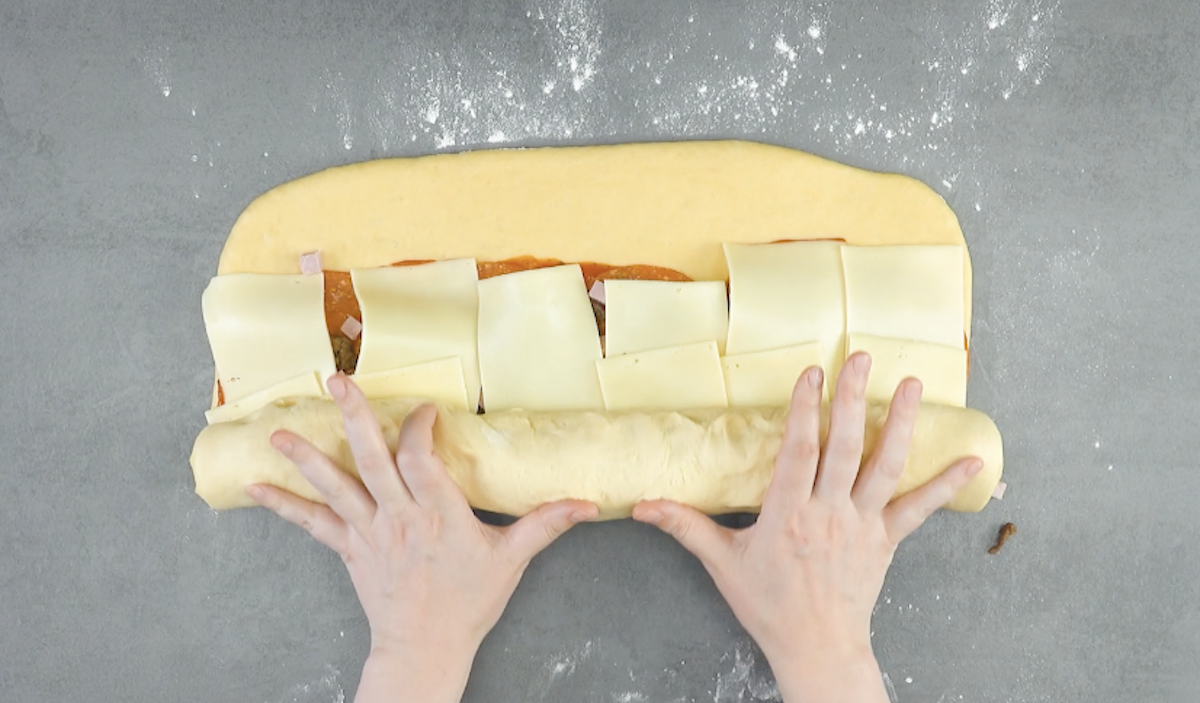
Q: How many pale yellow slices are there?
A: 11